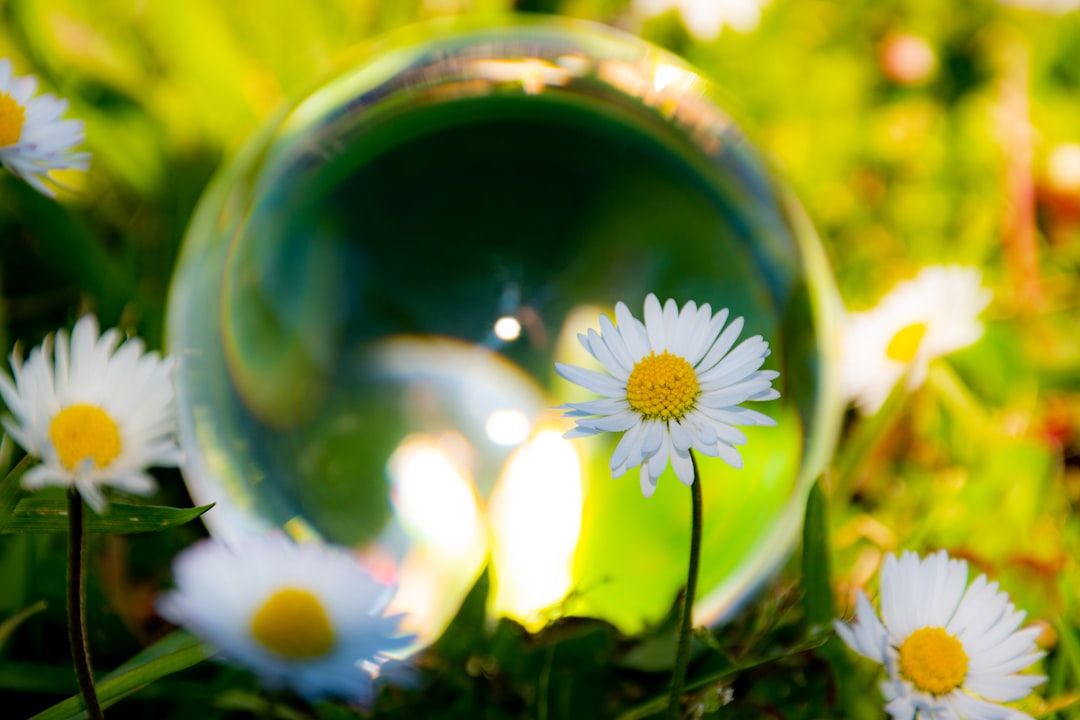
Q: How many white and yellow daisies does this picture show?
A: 6